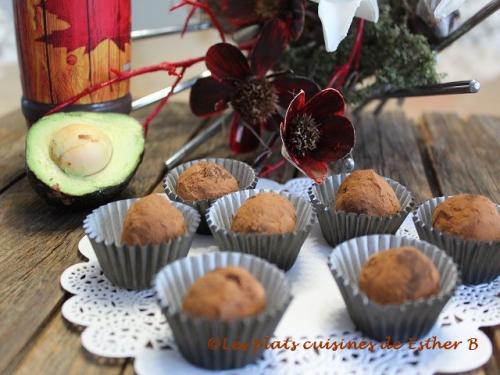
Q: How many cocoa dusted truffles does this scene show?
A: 7